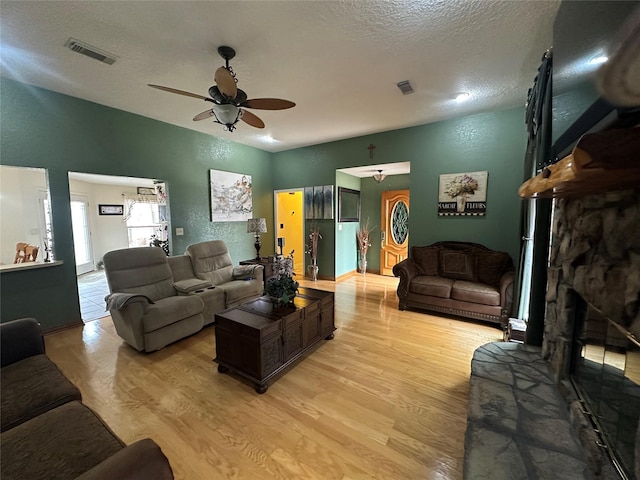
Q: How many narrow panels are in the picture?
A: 3